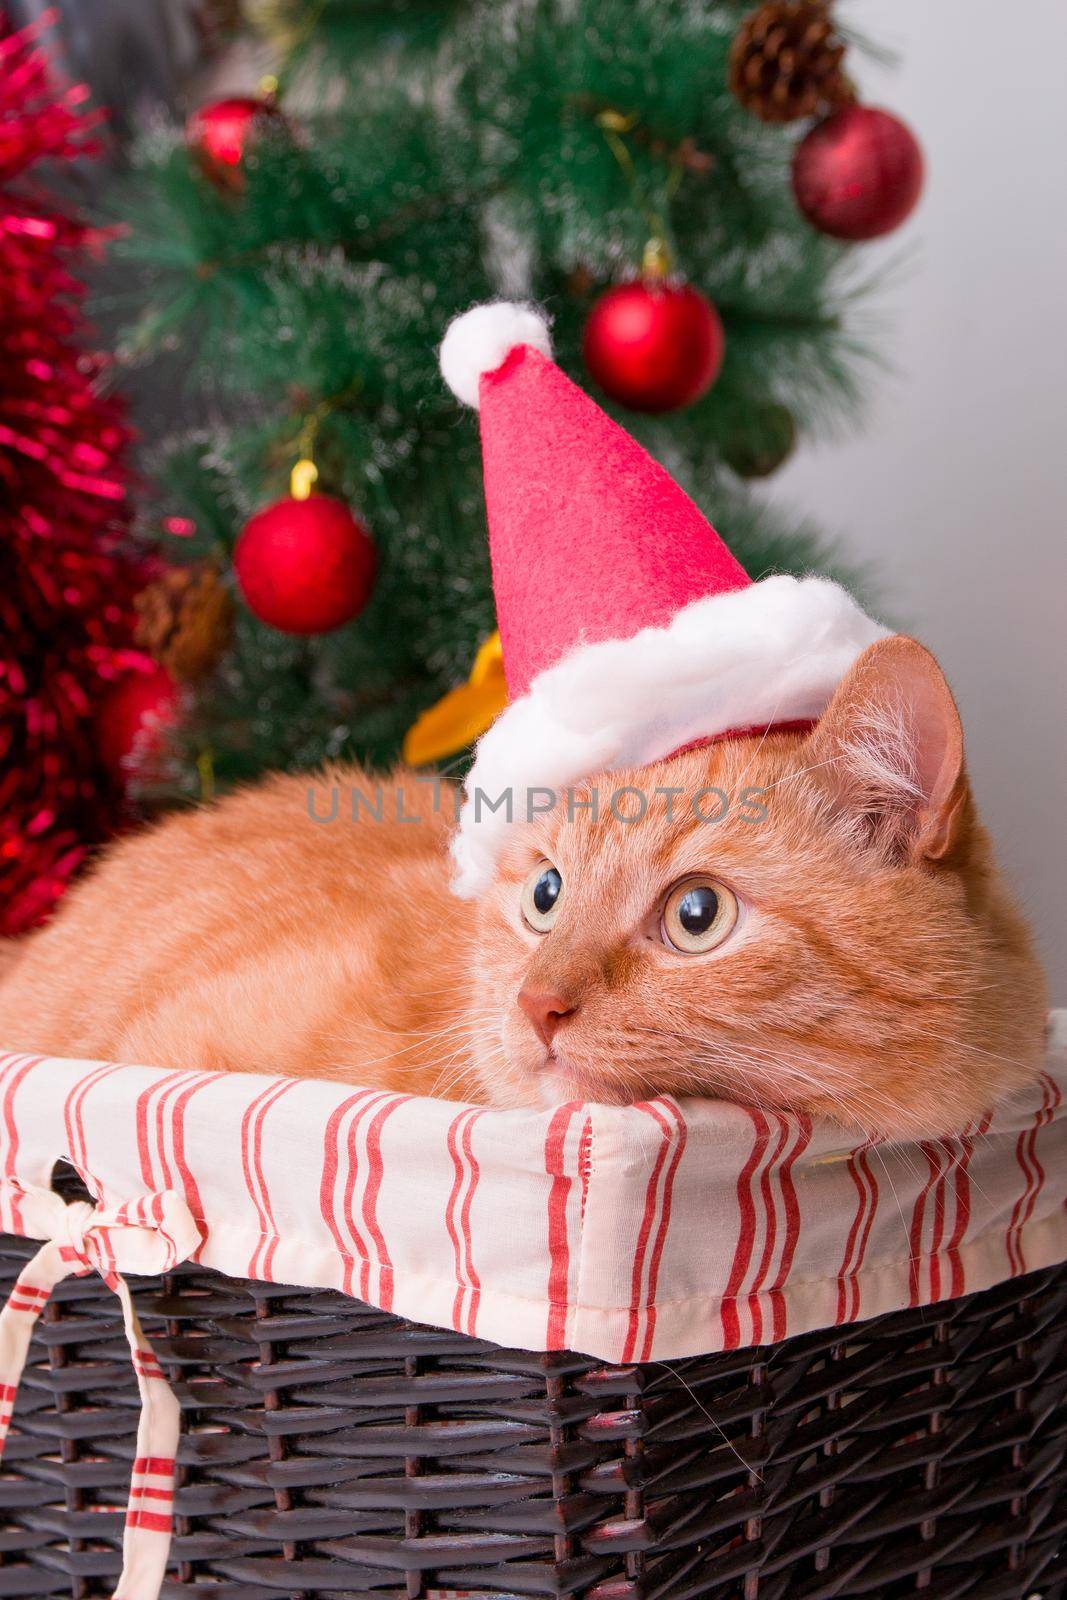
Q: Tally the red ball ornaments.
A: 5